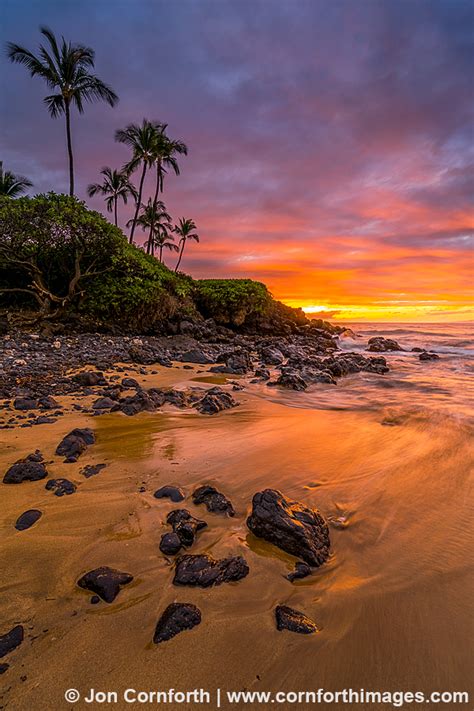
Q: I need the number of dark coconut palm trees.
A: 8